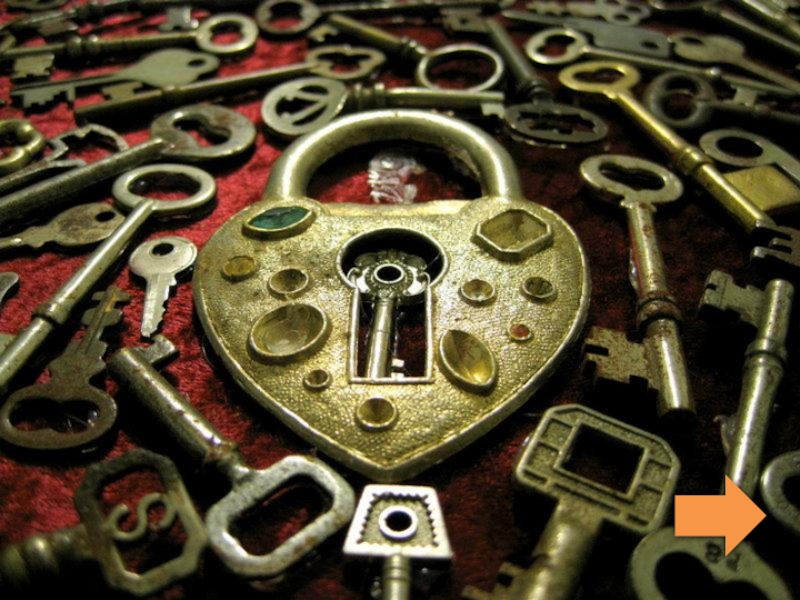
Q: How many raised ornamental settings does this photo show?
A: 11